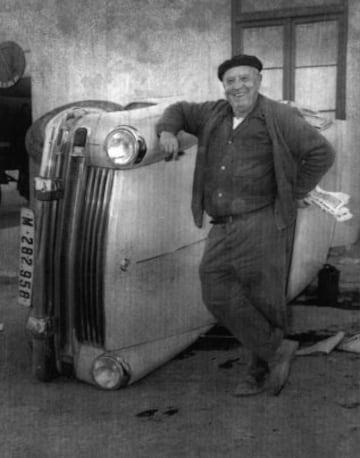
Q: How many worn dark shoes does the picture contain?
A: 2